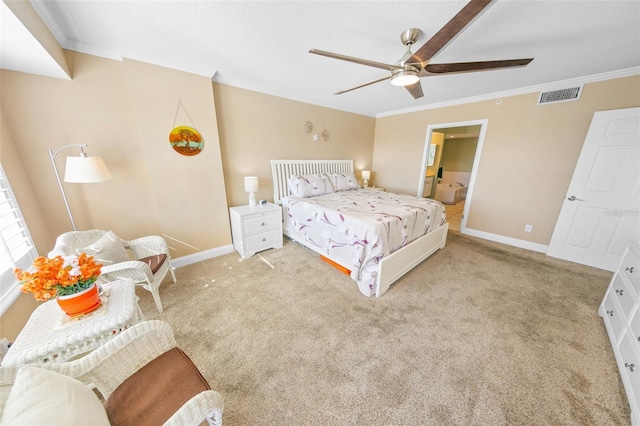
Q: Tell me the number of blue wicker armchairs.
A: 0